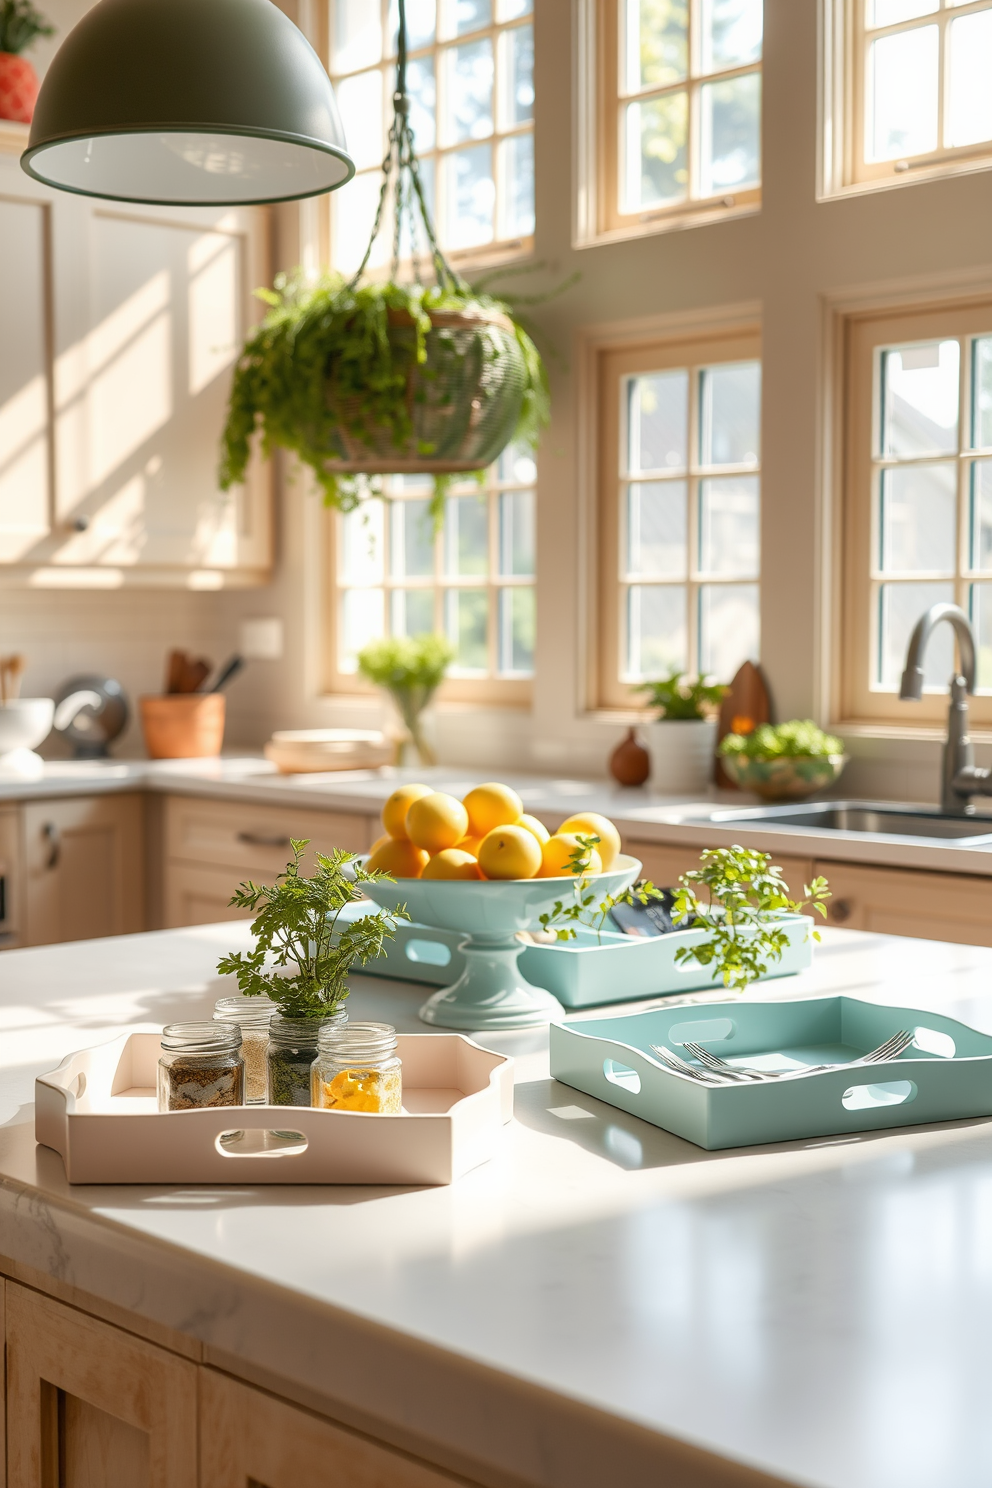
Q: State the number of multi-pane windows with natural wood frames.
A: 6